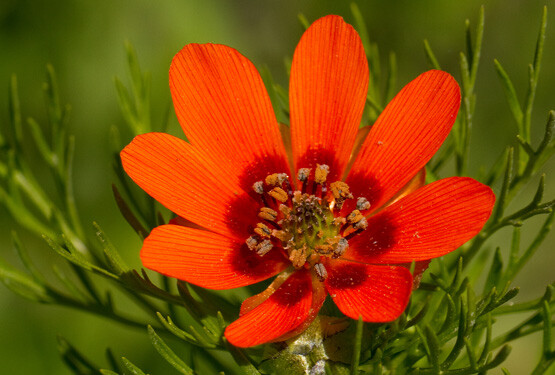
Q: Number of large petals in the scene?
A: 8